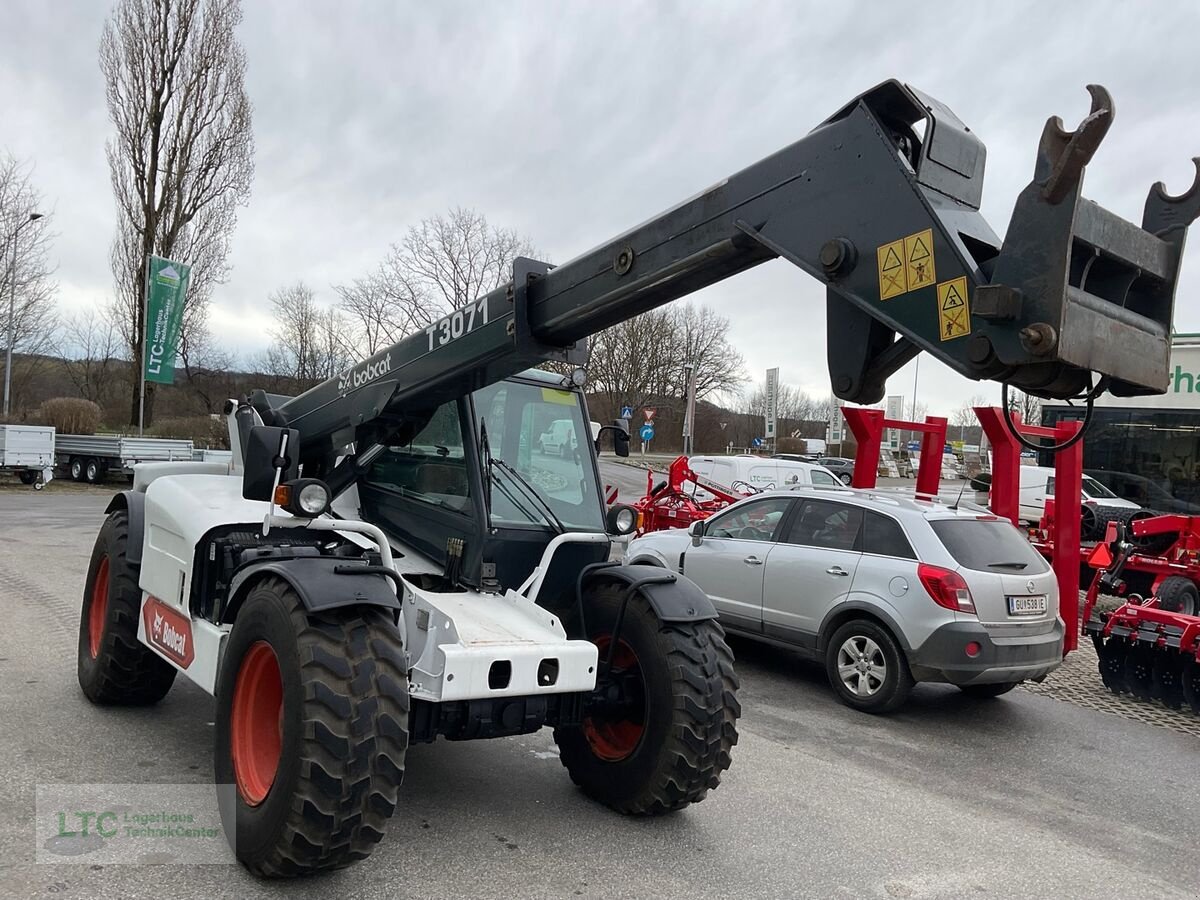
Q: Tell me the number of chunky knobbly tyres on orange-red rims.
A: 3